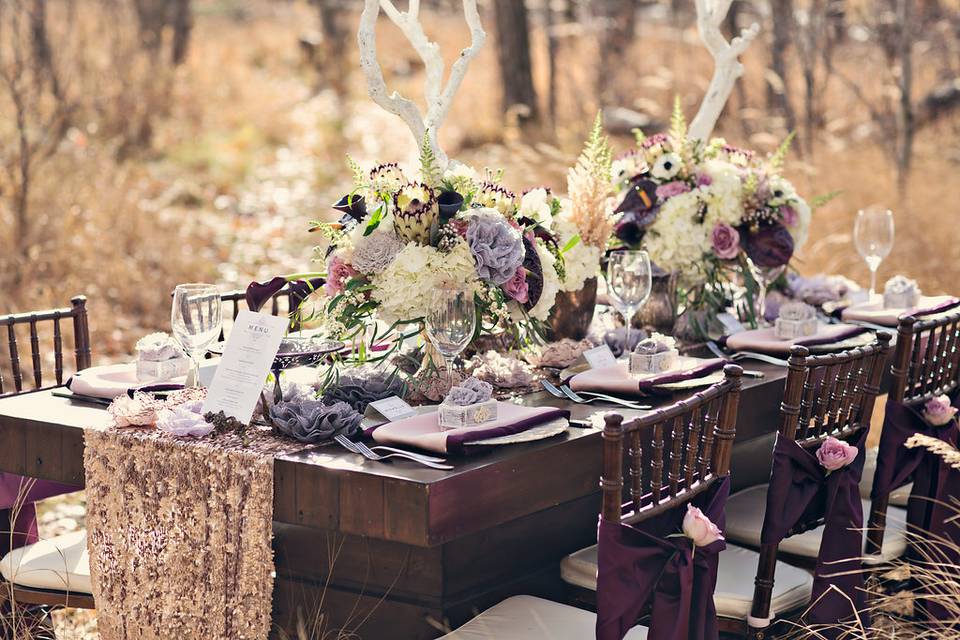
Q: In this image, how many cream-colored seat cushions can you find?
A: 5